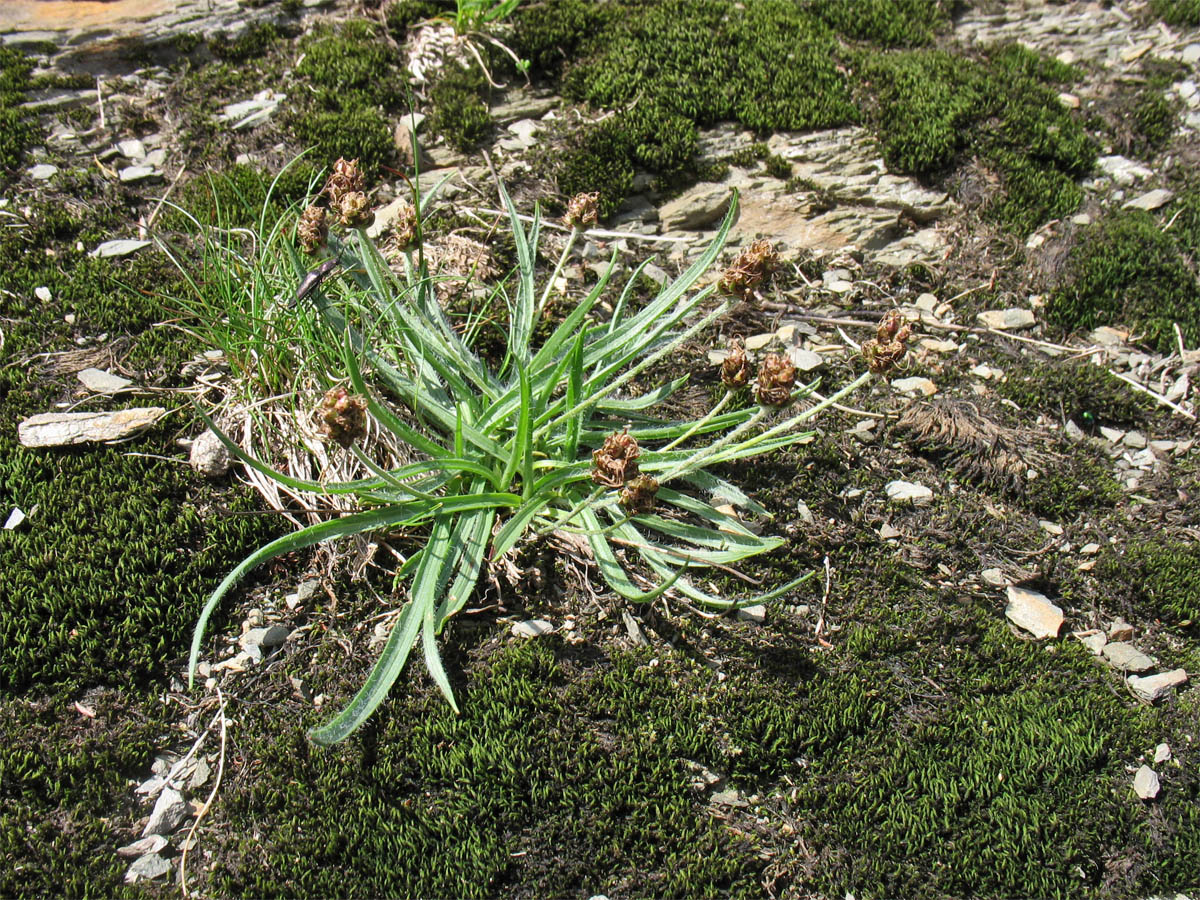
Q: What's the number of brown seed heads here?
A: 12